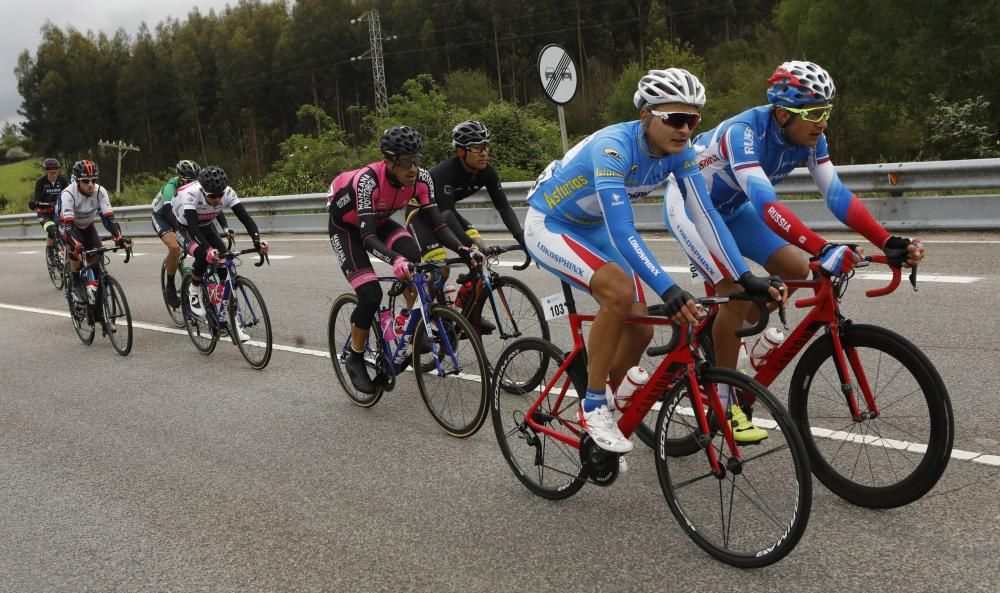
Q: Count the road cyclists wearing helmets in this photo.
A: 8